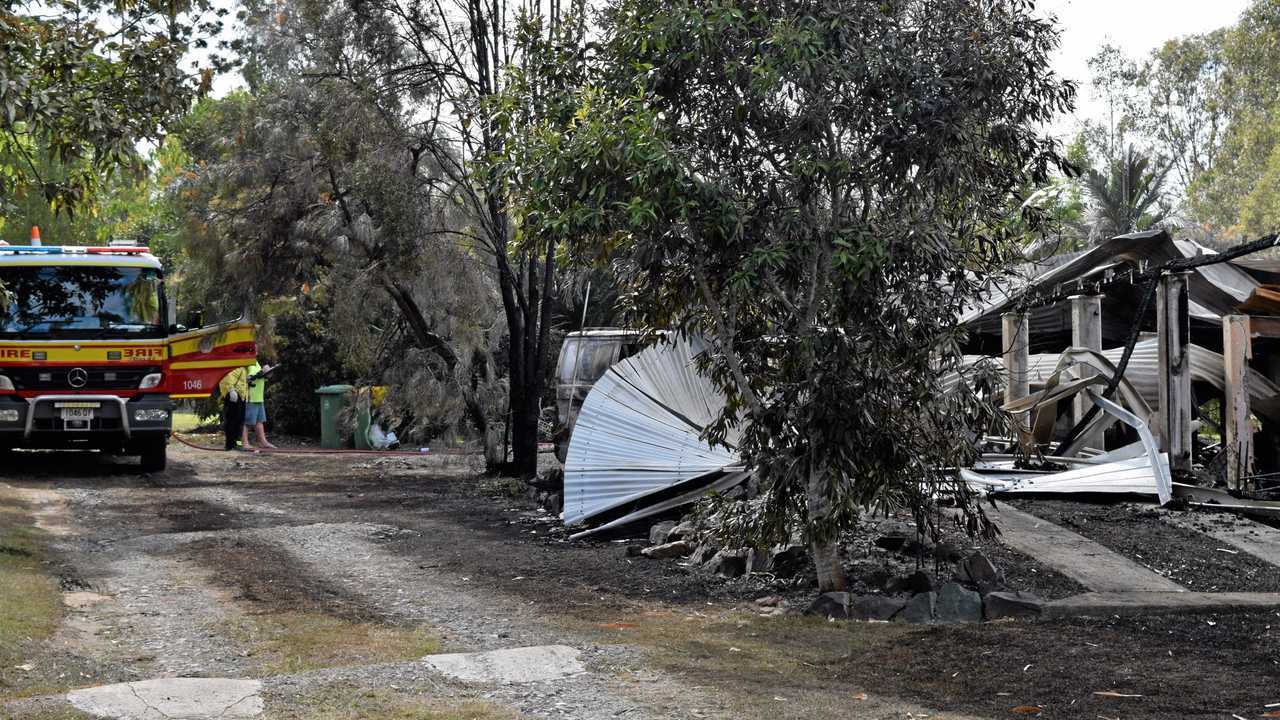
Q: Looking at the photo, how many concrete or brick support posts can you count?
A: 4